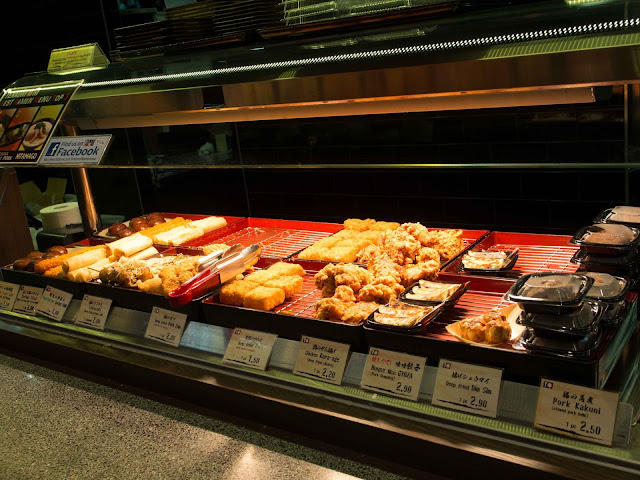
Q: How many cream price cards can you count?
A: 10